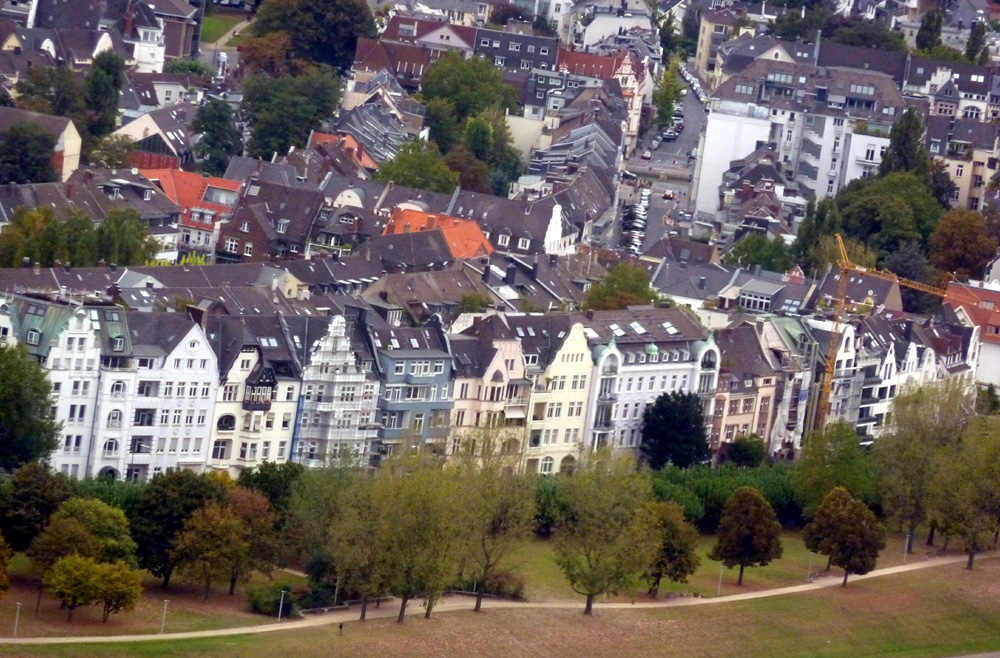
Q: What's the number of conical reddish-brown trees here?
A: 2